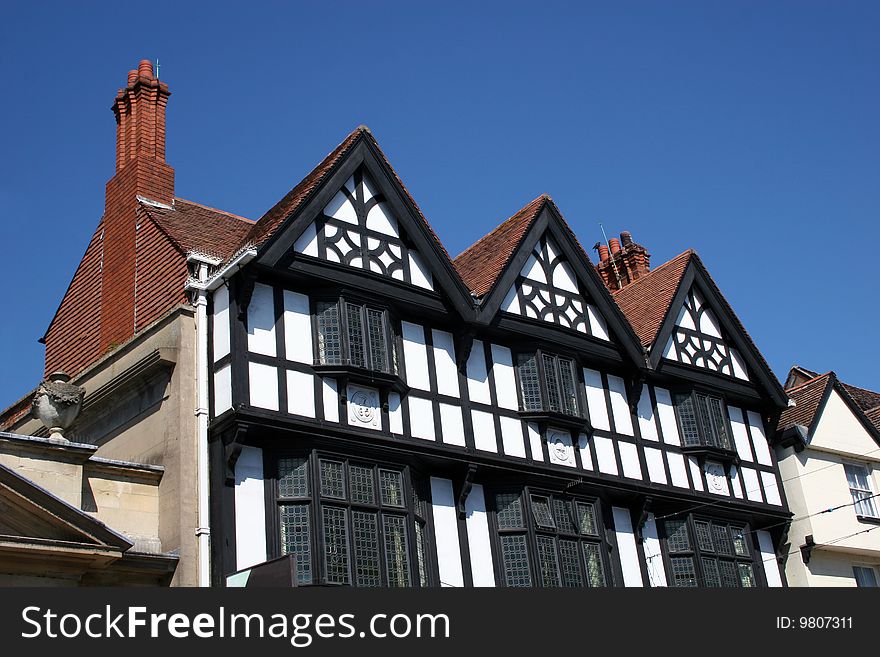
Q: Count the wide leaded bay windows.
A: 3